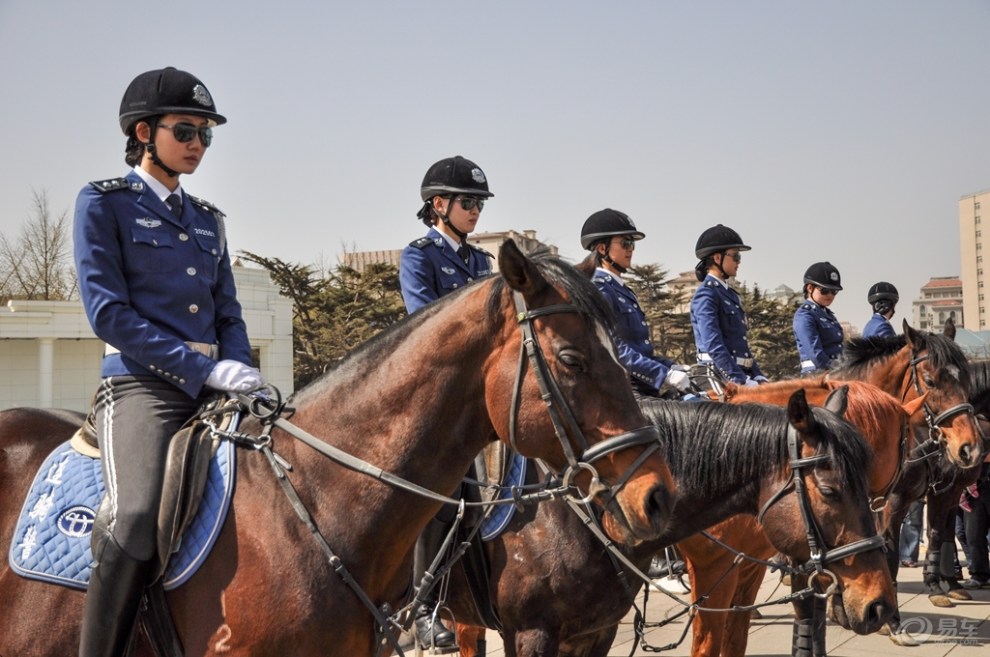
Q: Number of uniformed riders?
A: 6